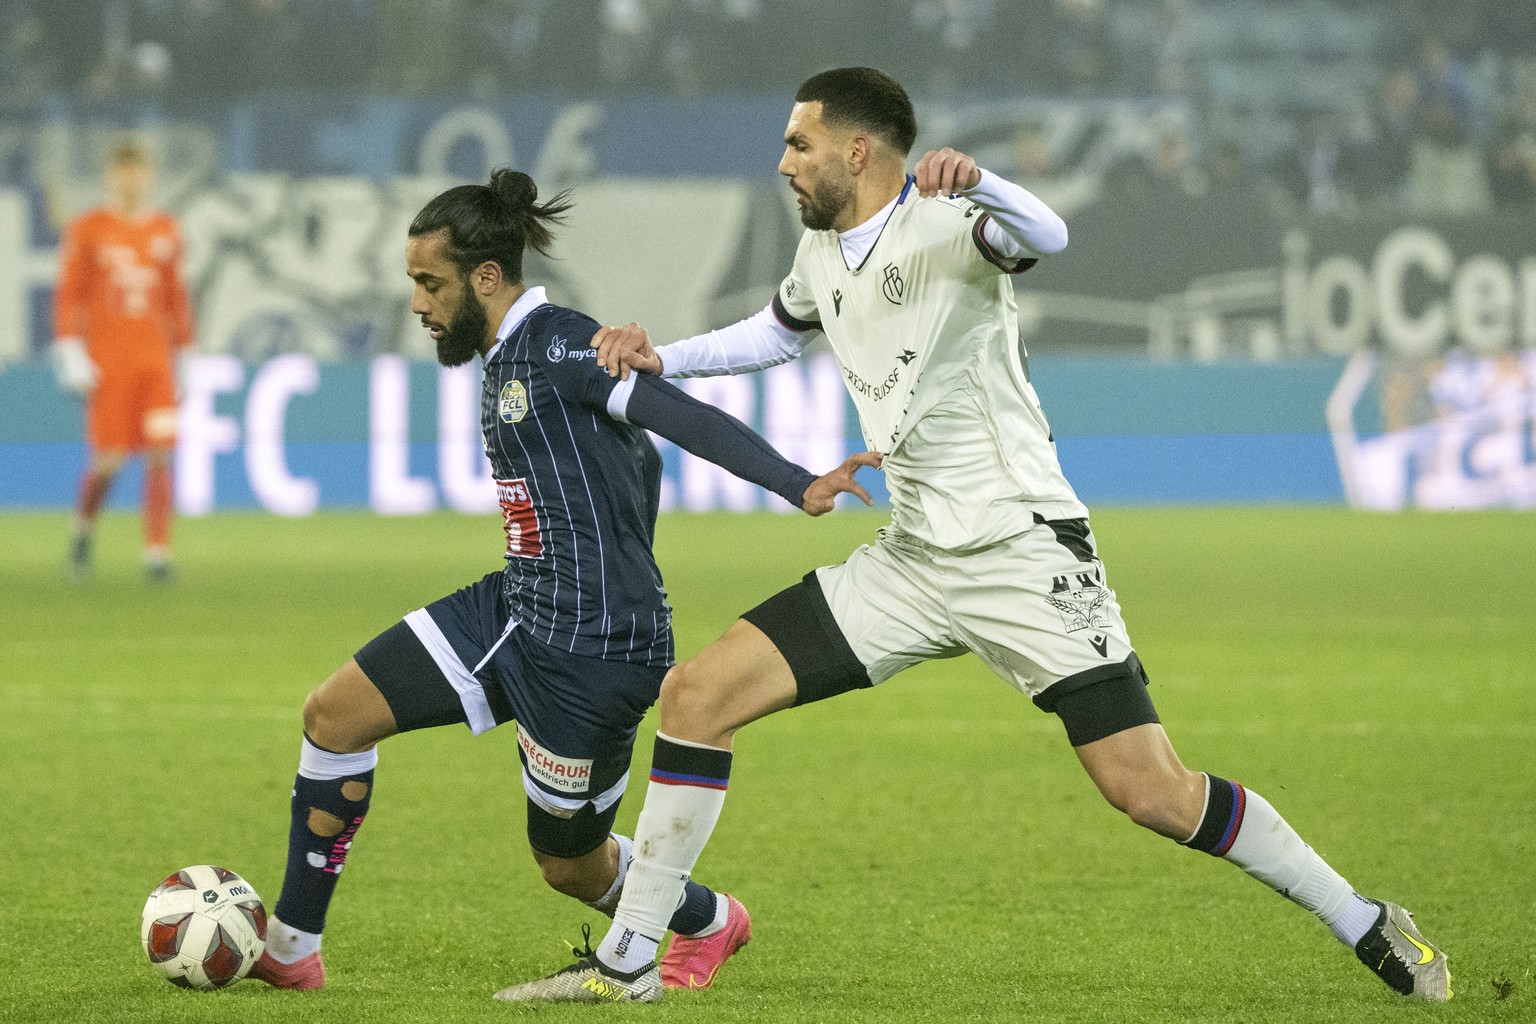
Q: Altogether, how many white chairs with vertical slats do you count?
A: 0